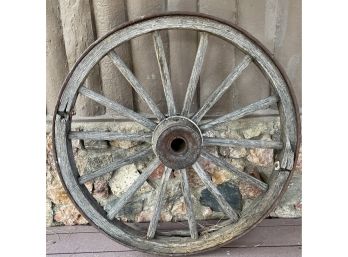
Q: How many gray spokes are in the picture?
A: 14